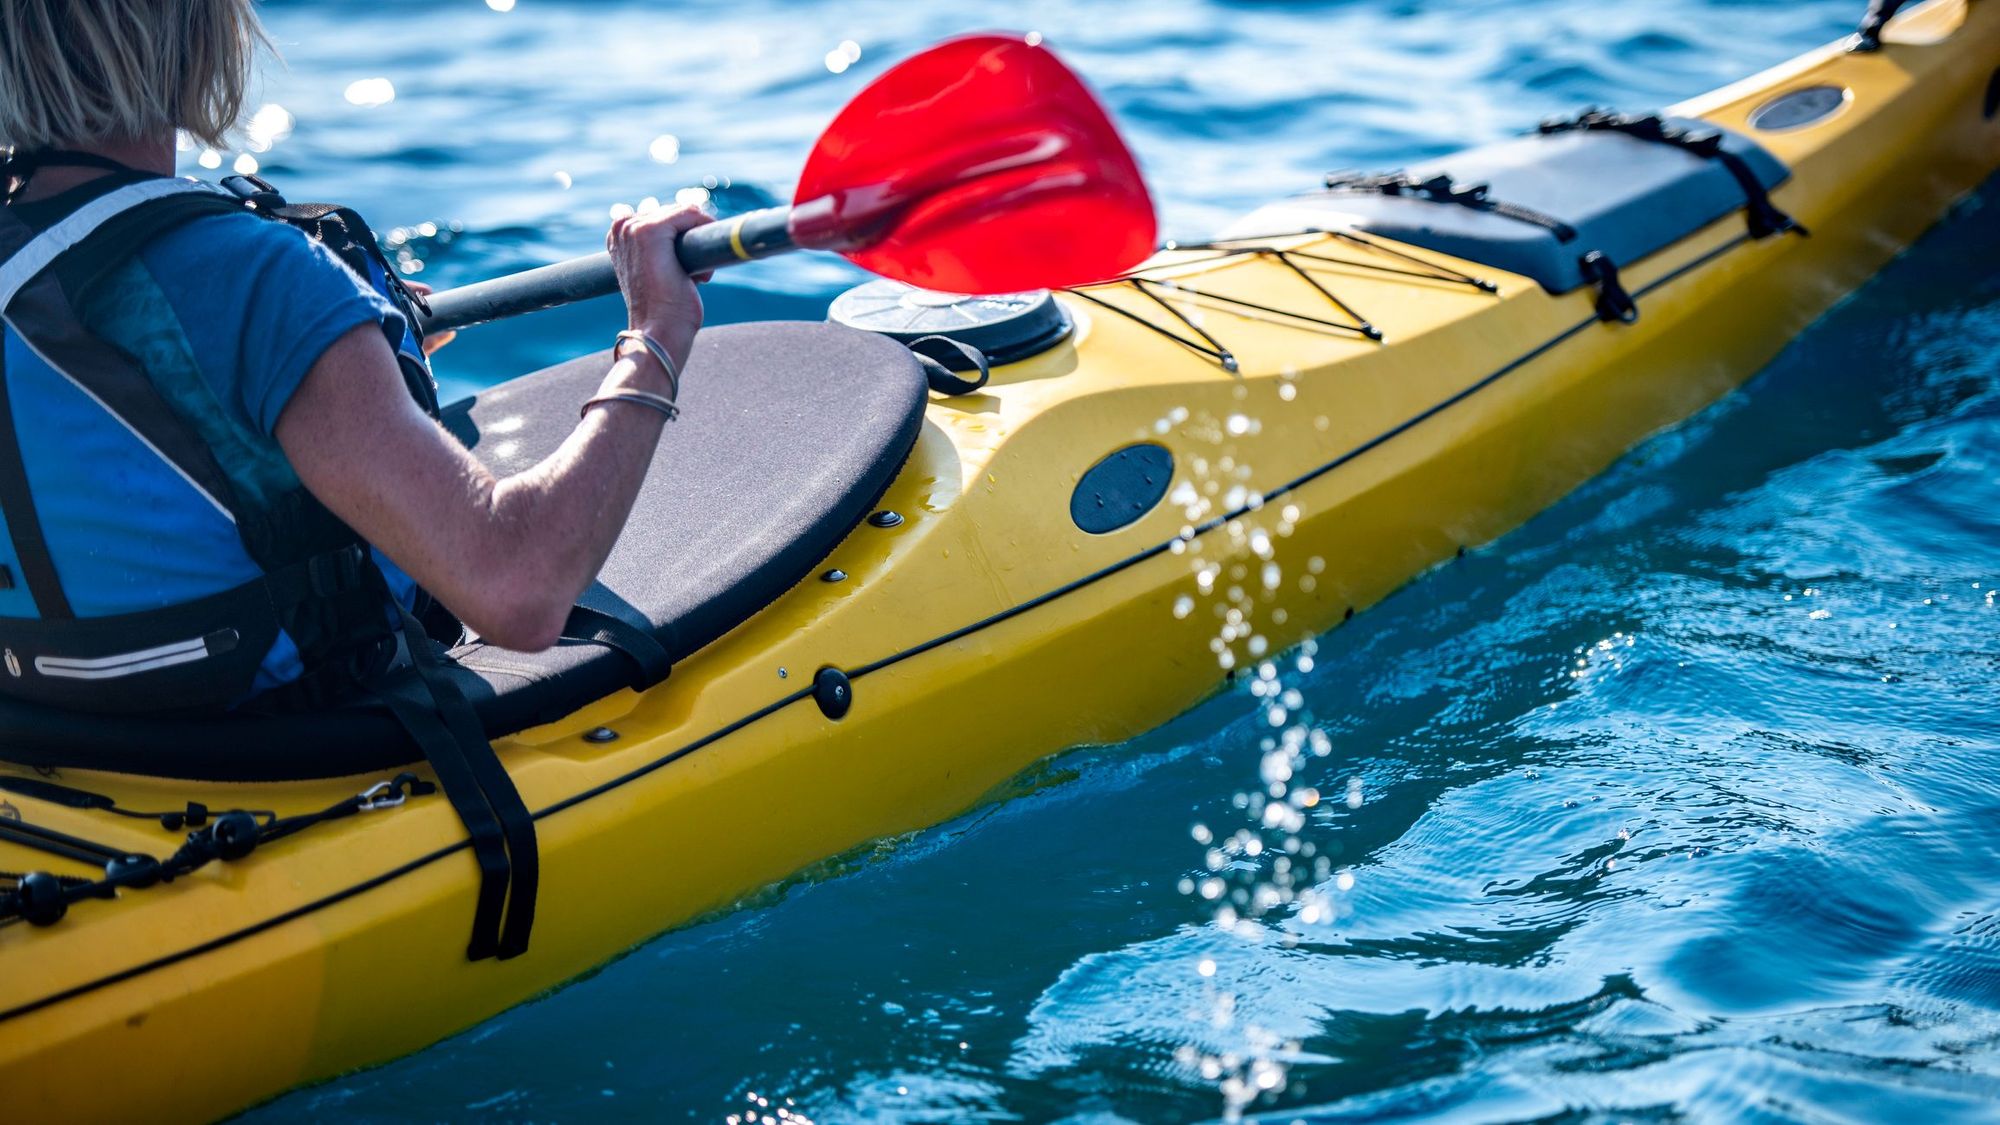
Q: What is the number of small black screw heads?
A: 3